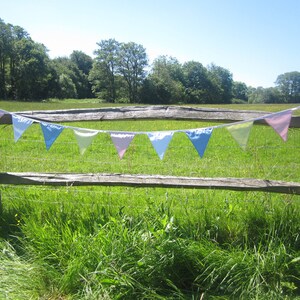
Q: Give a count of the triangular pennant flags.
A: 8